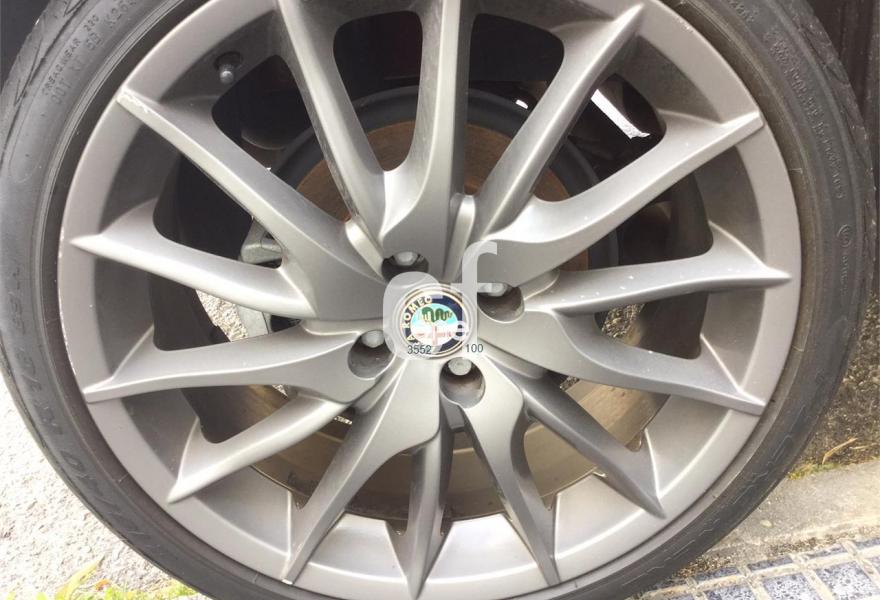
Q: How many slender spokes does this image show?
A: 14